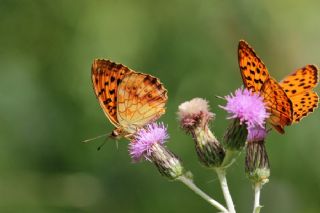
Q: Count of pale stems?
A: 3